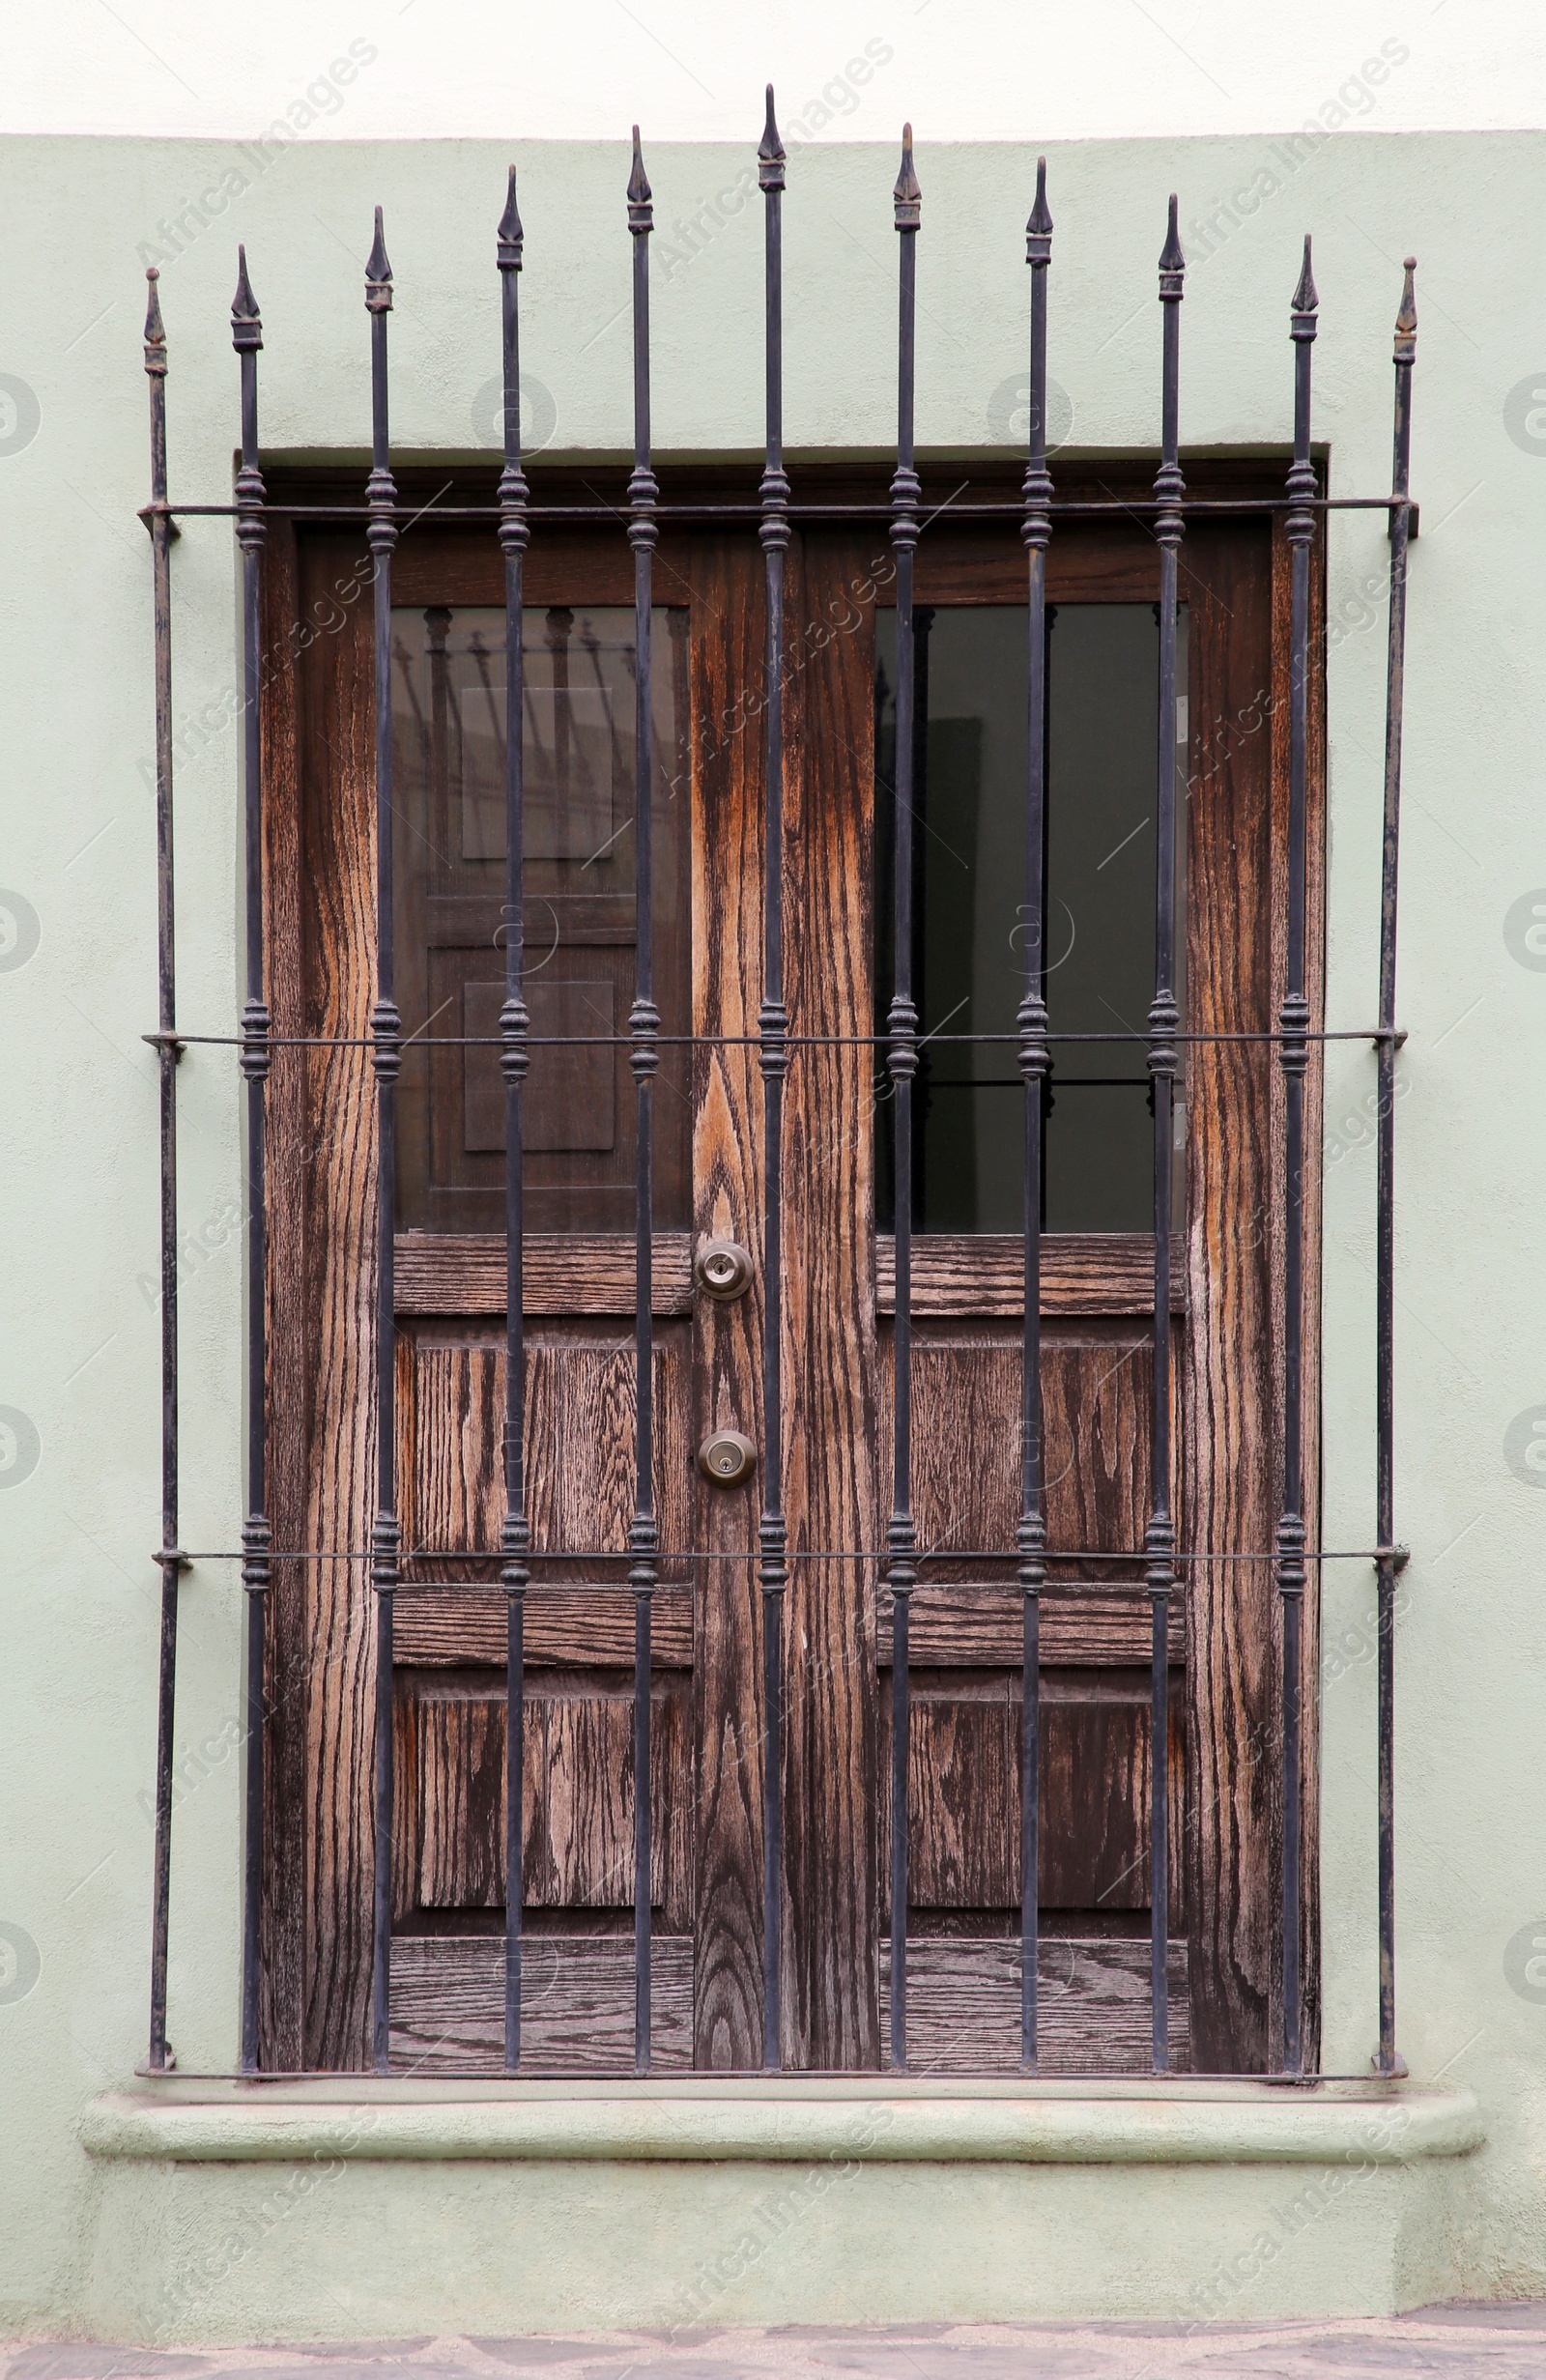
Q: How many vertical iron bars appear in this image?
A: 11